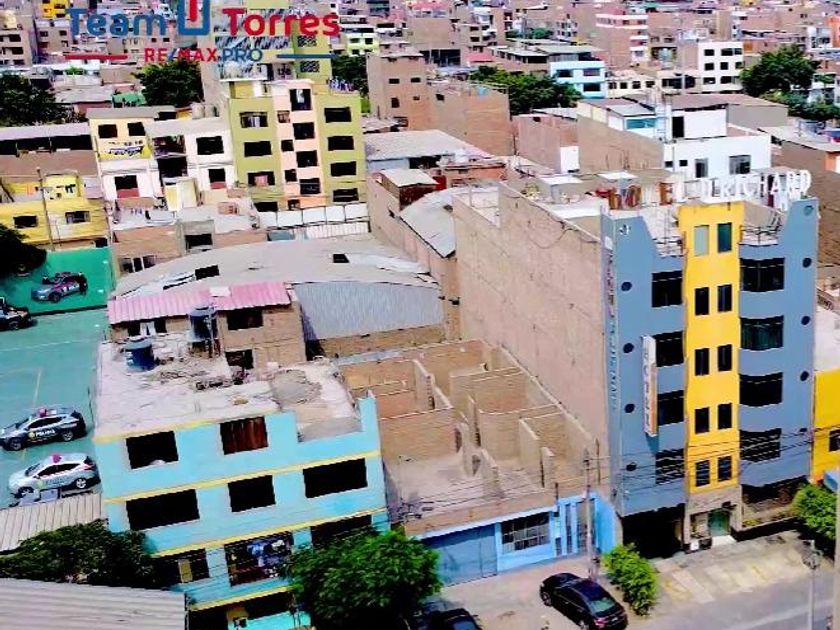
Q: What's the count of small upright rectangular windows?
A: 10